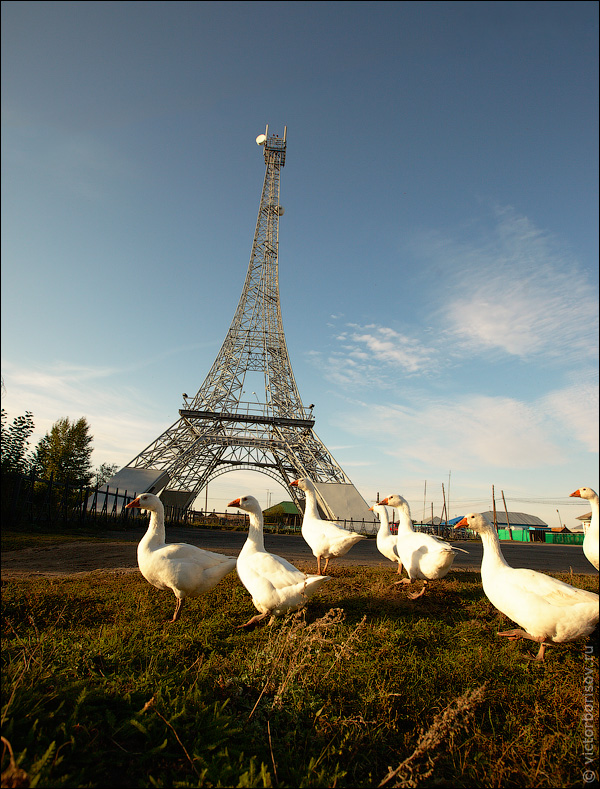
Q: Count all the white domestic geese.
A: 7